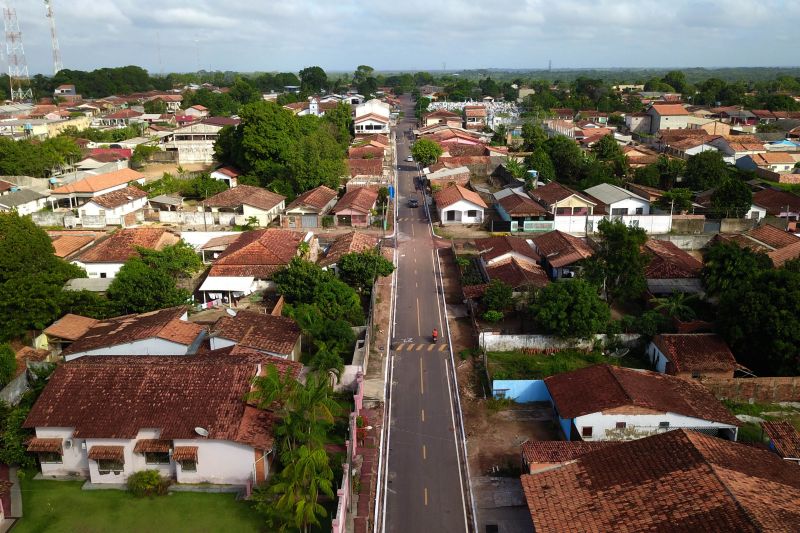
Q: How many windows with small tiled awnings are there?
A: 4